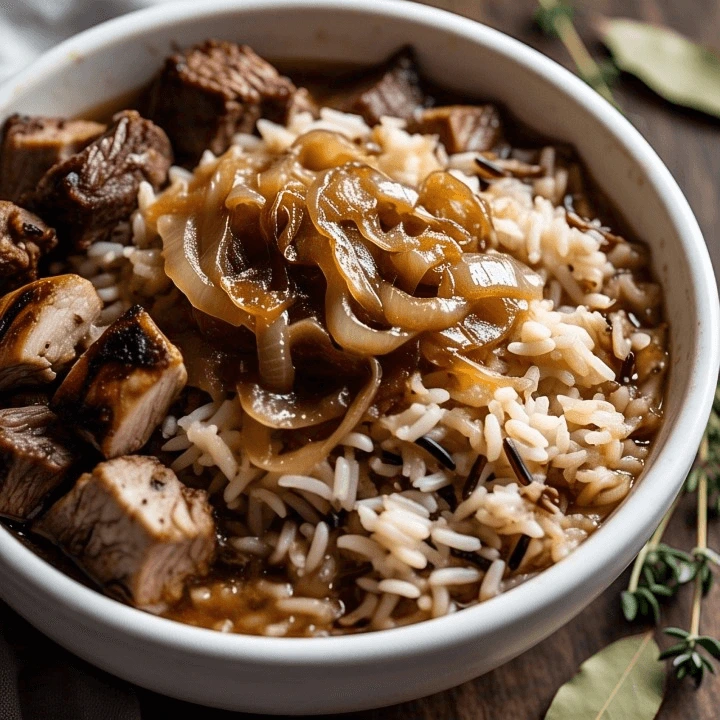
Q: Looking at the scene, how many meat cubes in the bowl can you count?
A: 10